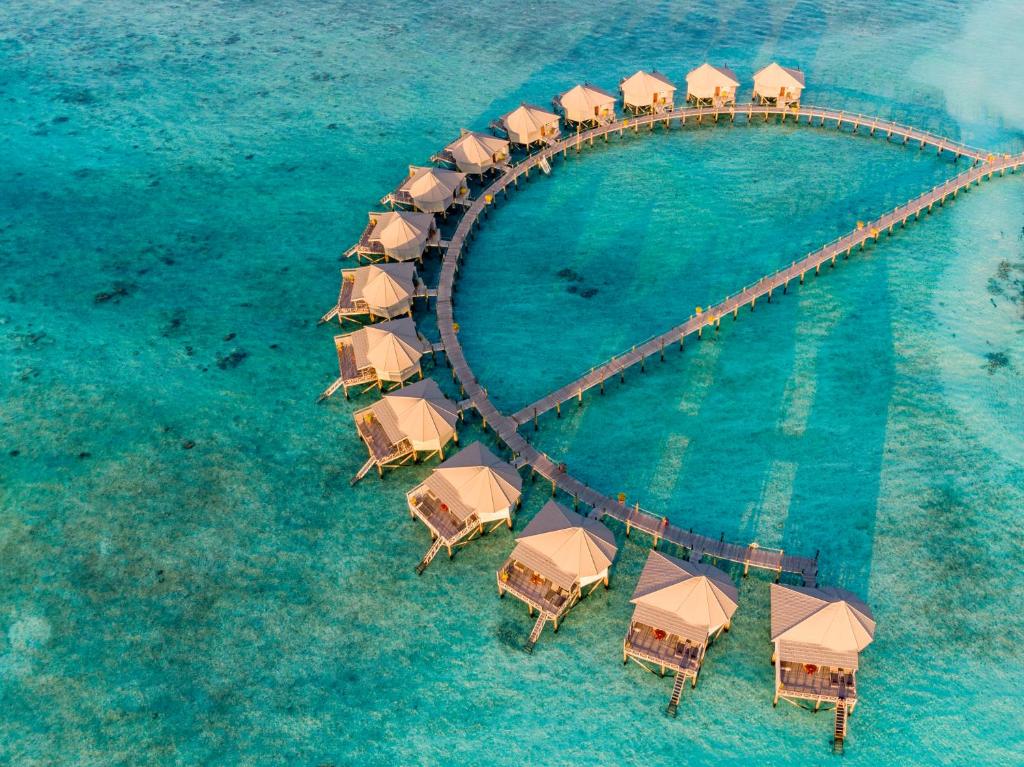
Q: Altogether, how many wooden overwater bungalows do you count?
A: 15